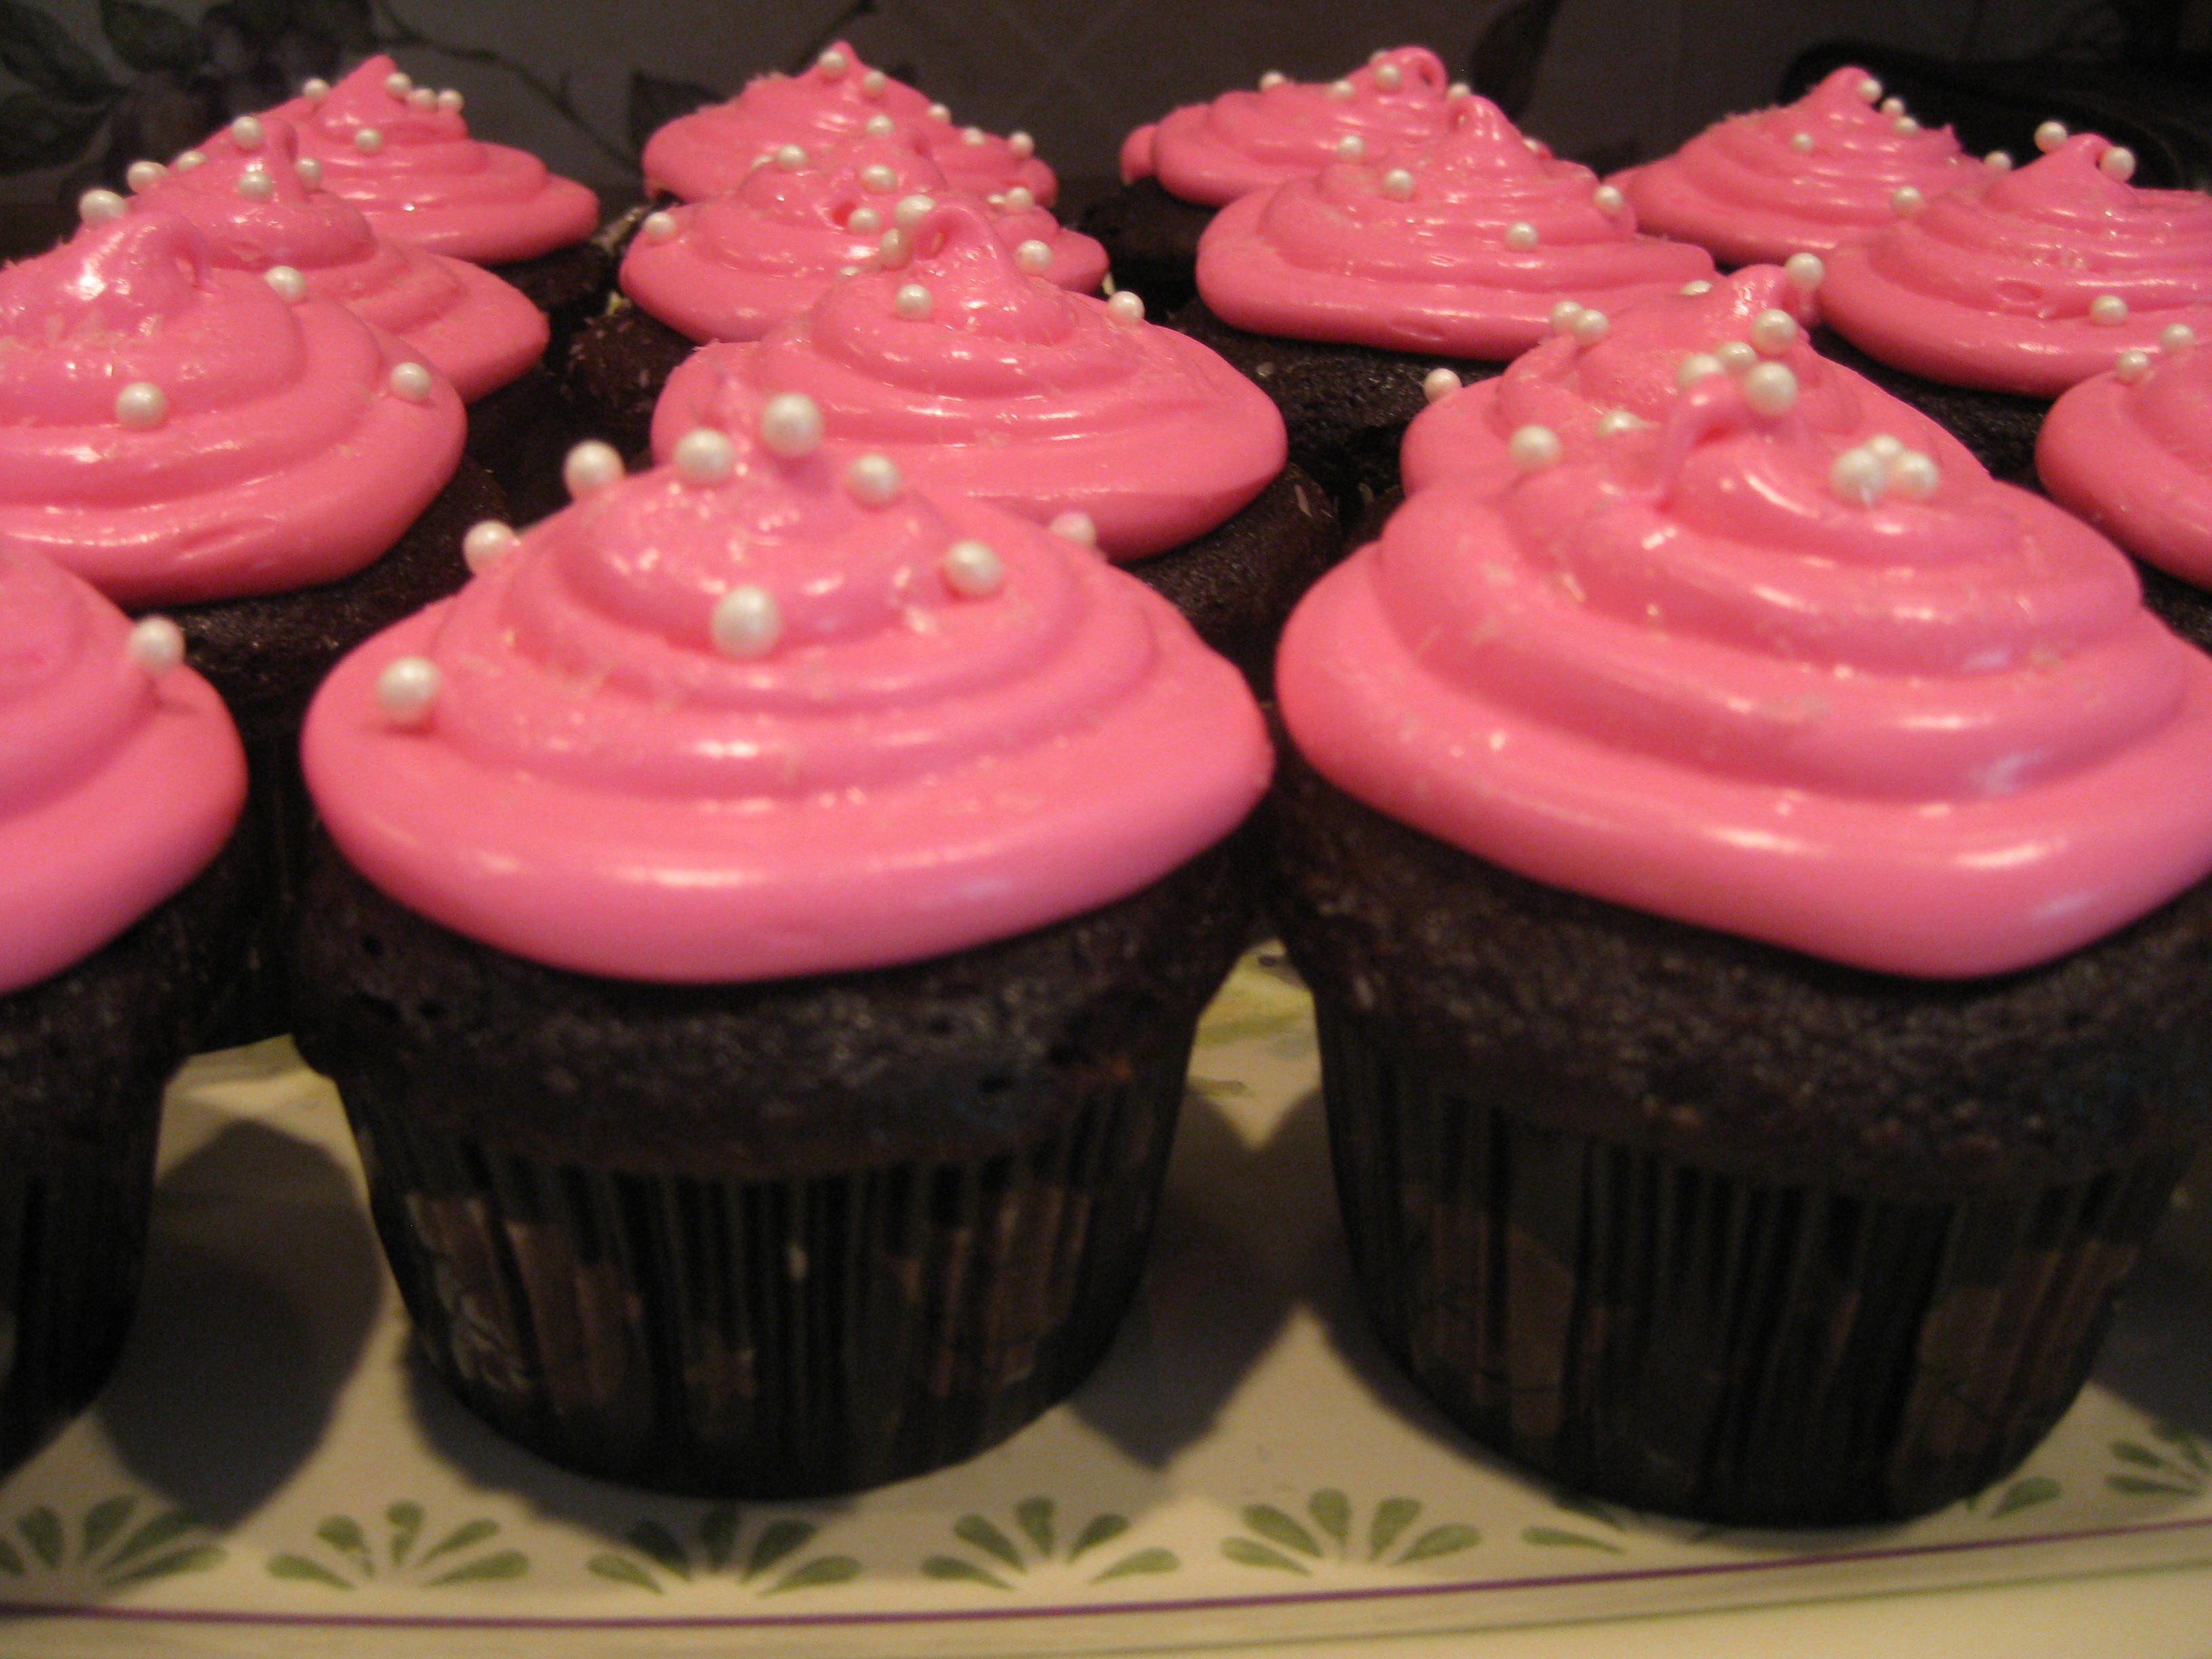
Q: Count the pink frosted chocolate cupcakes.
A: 15